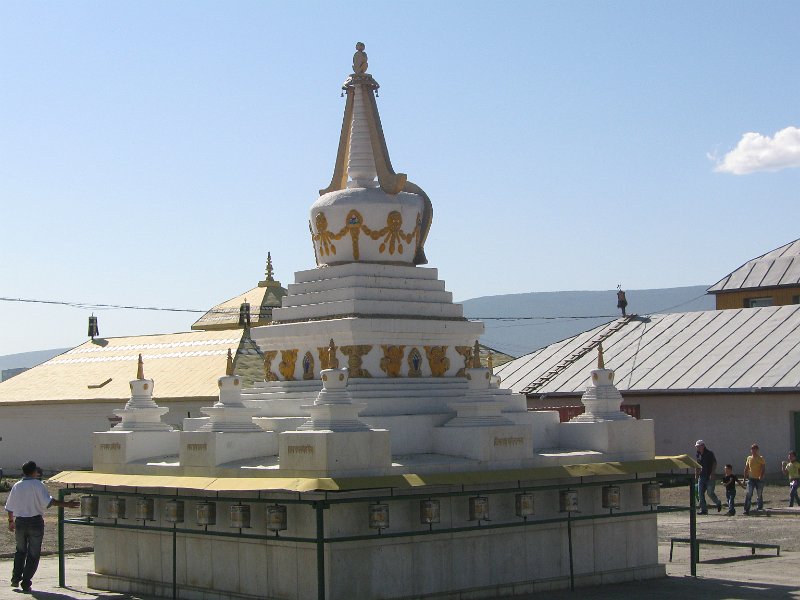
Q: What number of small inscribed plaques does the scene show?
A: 4